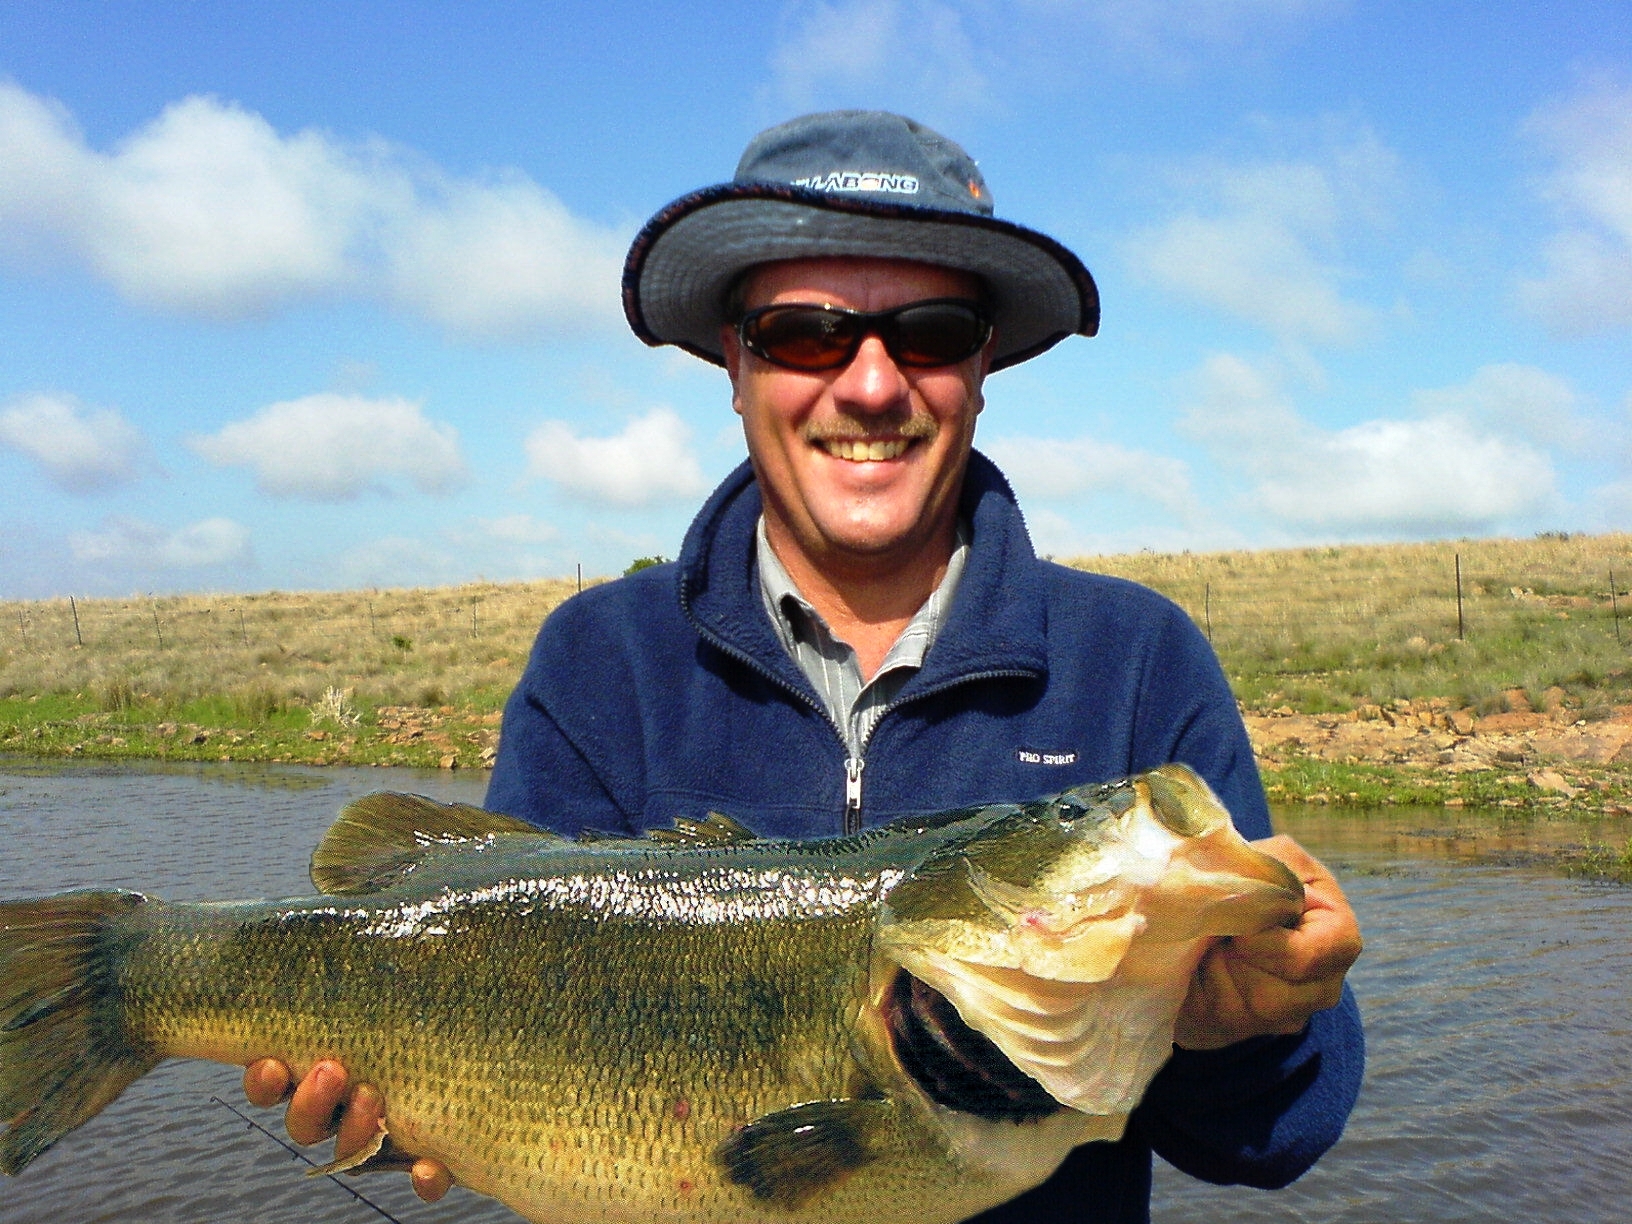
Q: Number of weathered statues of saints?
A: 0